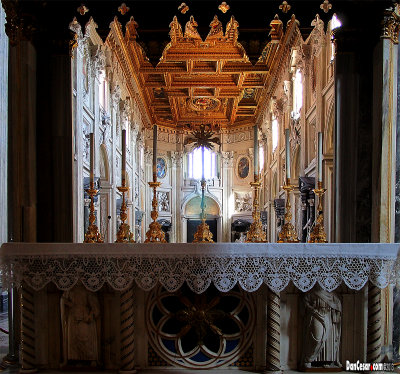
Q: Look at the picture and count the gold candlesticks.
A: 6